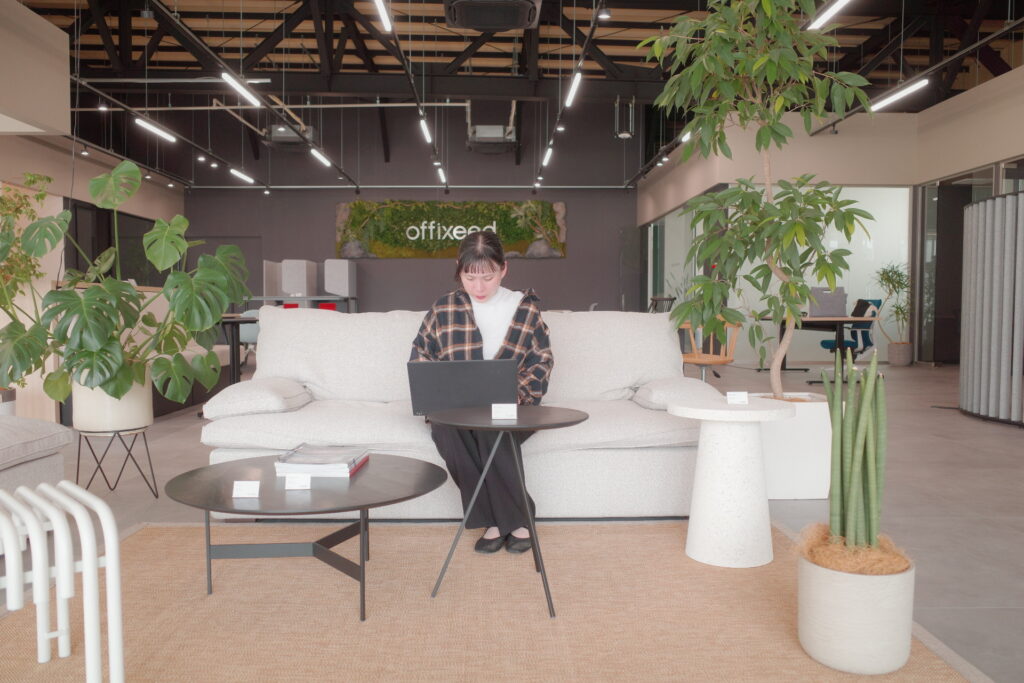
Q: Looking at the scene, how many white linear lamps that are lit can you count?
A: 12